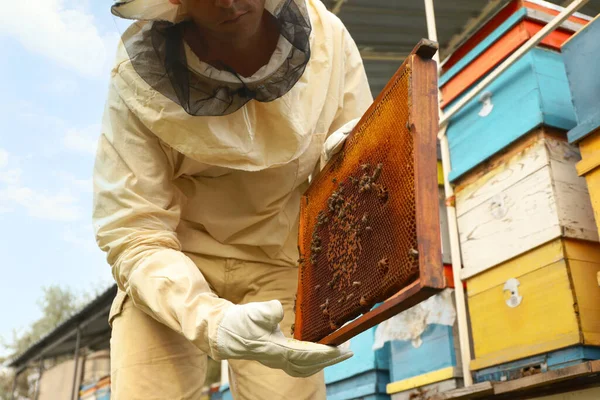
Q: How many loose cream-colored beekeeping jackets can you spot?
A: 1